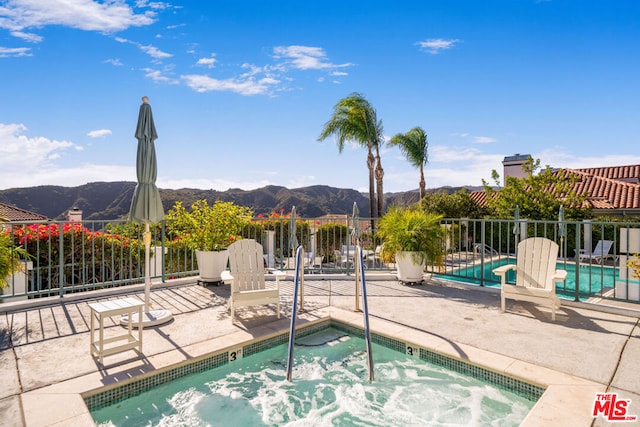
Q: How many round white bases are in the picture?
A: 1